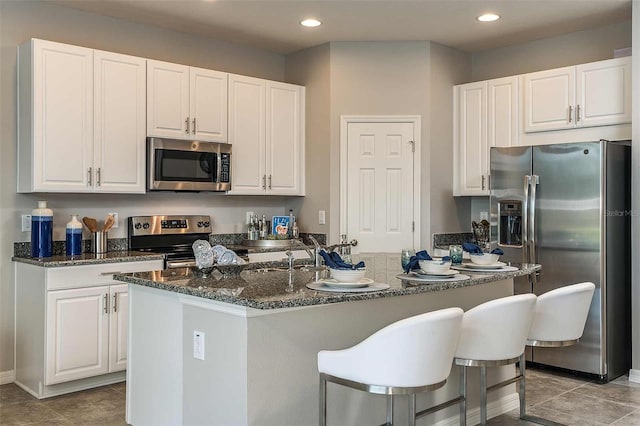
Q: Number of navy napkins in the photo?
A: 3